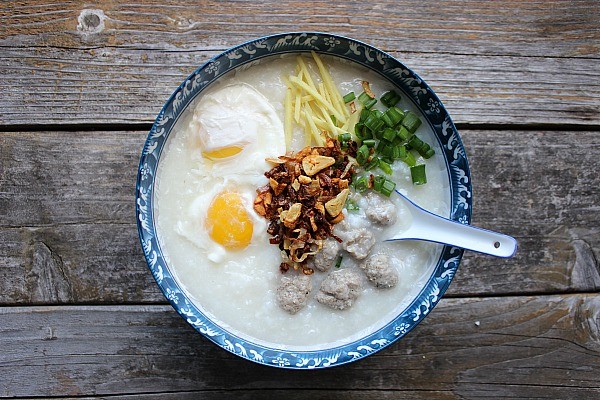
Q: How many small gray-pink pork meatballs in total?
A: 6